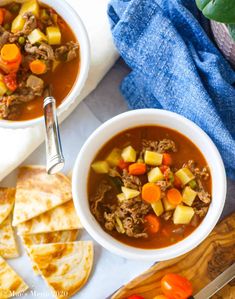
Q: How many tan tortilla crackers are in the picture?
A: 7